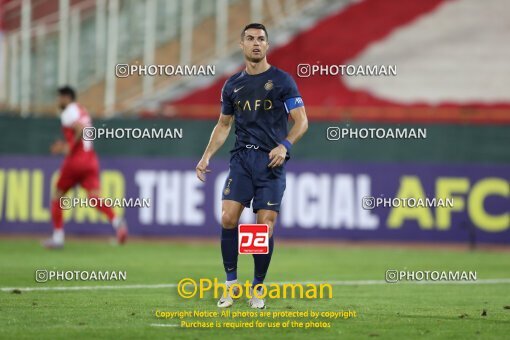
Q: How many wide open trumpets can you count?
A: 0